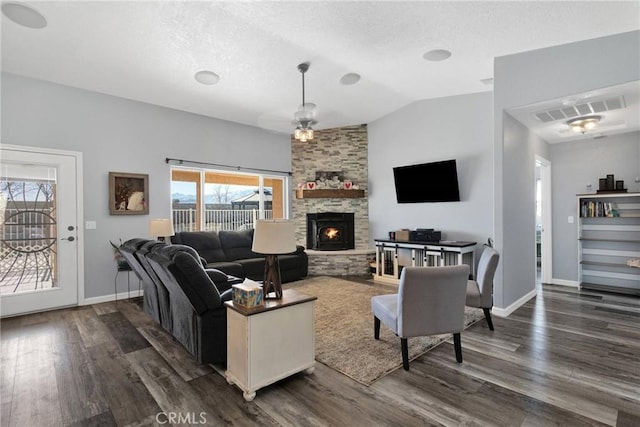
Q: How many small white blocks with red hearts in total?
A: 2